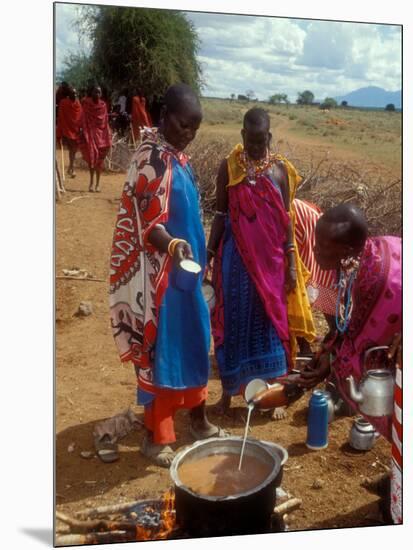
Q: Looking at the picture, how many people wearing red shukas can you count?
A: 3